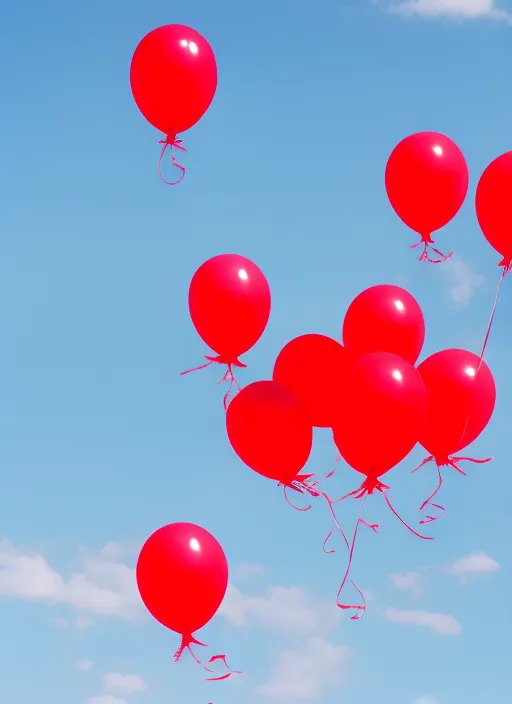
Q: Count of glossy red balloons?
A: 10